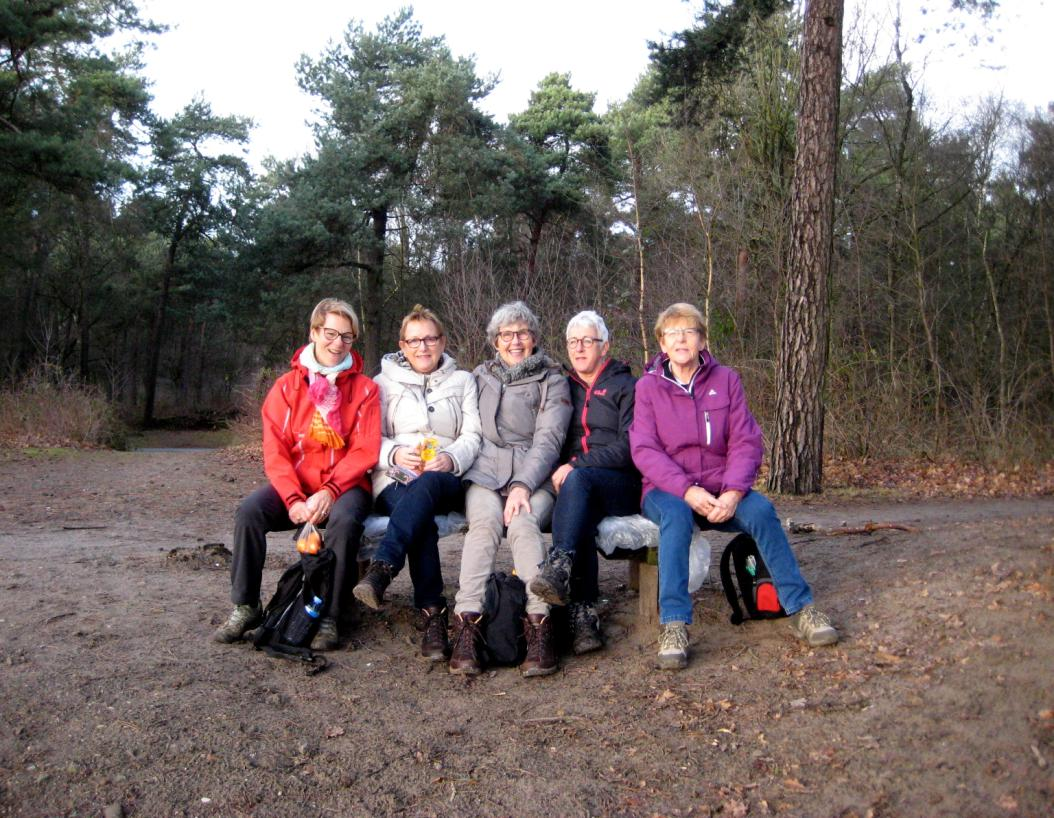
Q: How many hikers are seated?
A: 5